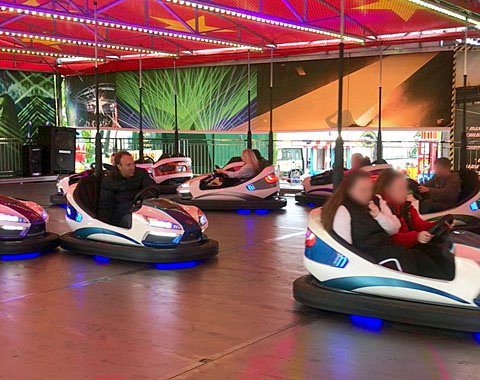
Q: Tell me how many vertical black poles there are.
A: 8